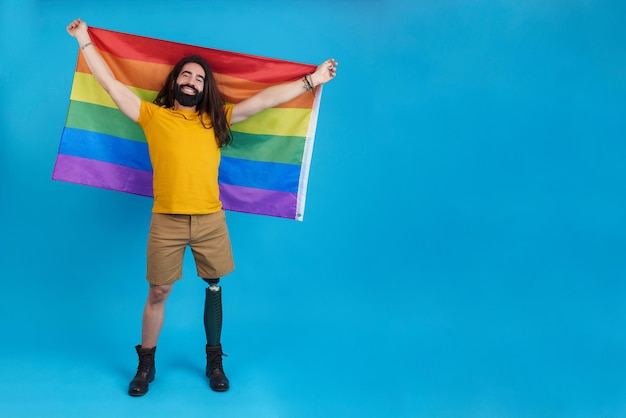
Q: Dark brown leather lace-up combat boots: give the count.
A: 2